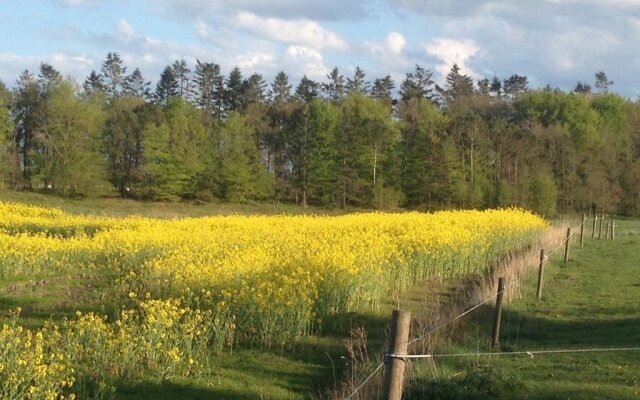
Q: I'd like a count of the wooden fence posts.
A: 9